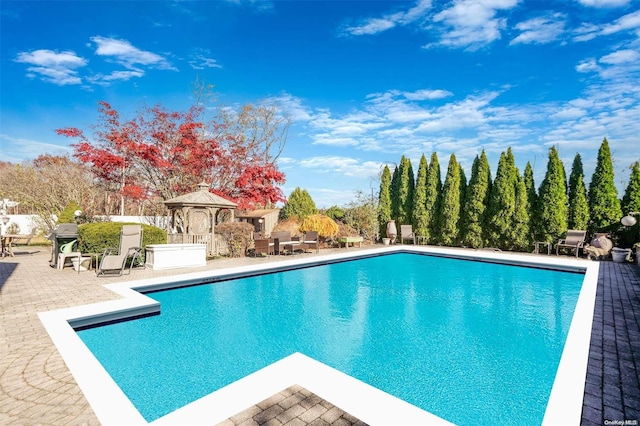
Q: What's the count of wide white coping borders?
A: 1